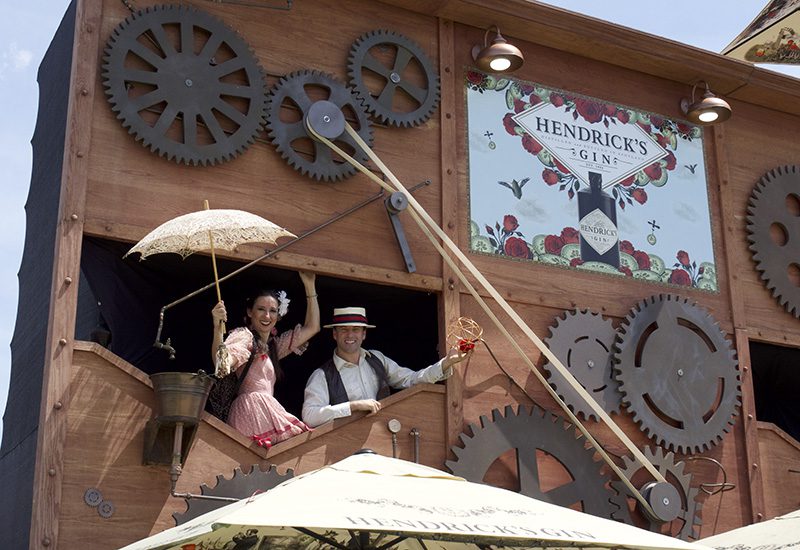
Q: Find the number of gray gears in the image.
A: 11